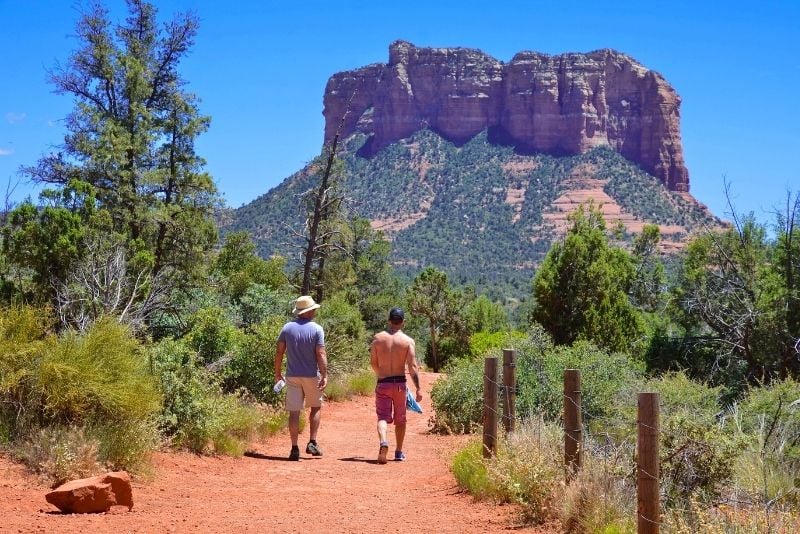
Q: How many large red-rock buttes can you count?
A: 1